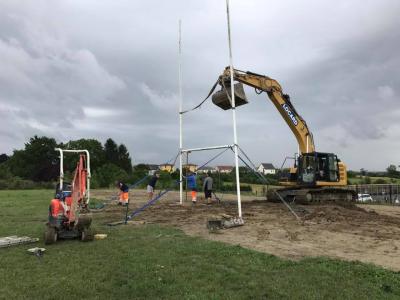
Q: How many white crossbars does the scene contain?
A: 1